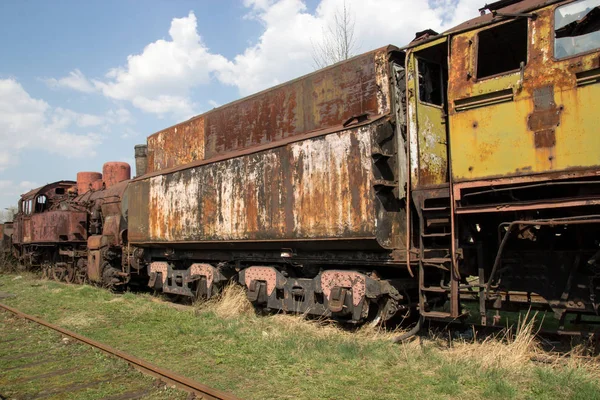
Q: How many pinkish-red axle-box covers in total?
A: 4